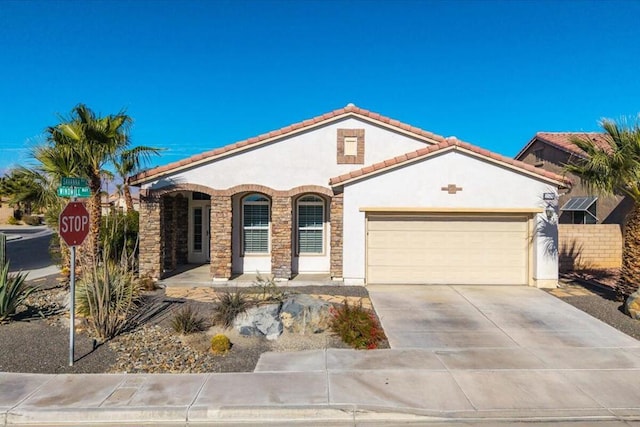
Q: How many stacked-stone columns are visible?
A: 4